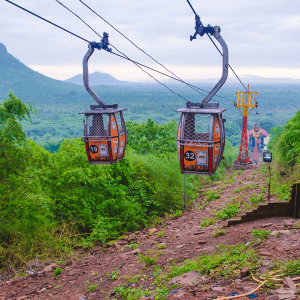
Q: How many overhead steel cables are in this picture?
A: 4